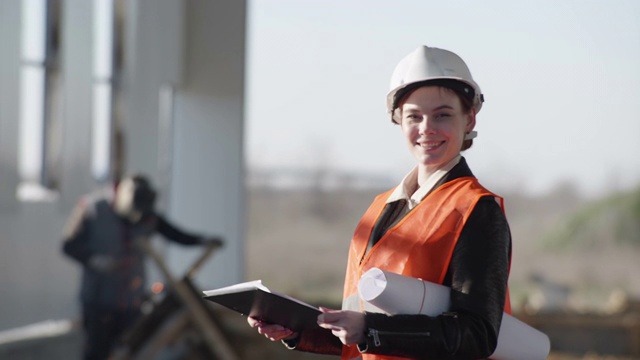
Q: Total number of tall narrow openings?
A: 2